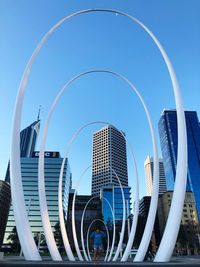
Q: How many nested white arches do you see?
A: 6